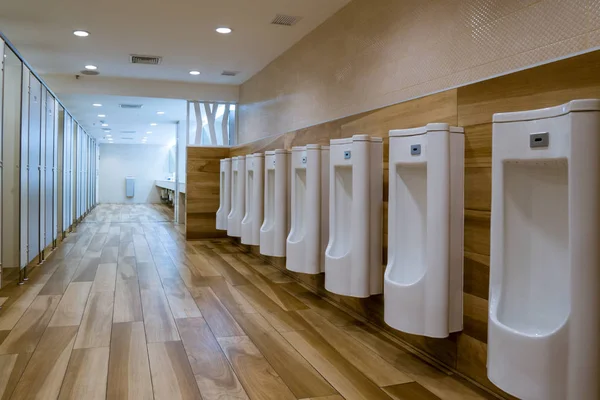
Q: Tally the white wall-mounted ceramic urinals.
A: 8